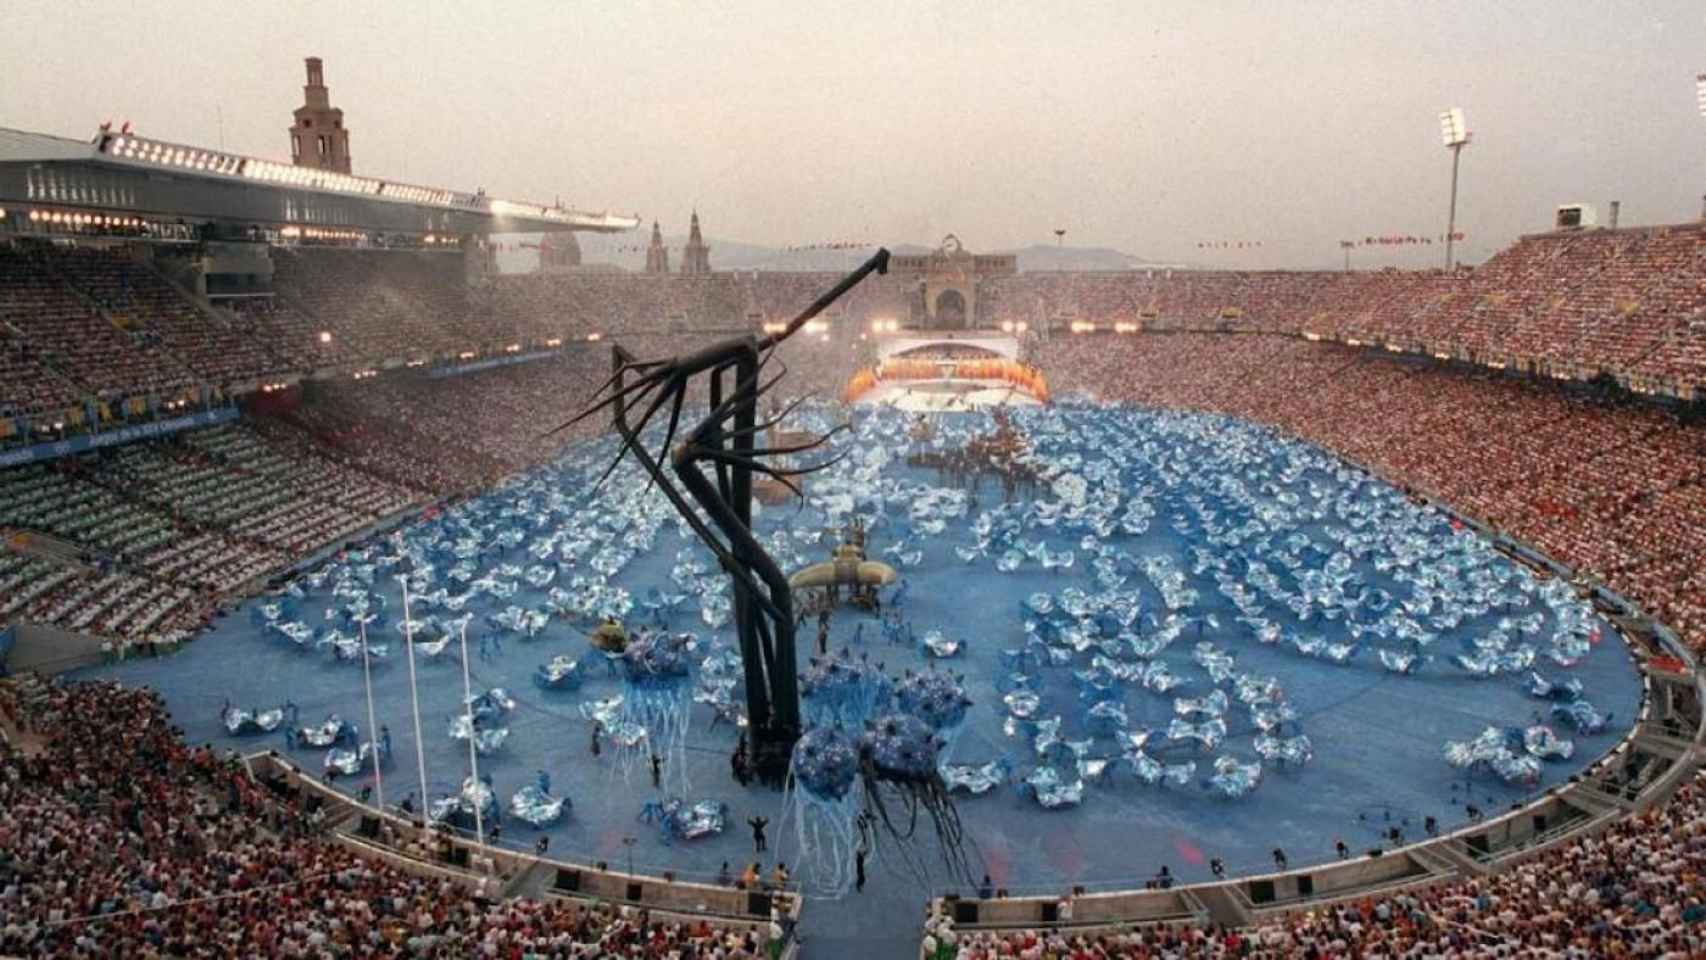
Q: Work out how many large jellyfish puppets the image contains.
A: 5